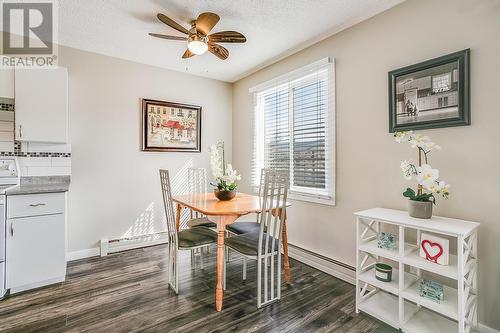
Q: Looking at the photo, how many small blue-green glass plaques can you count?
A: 2